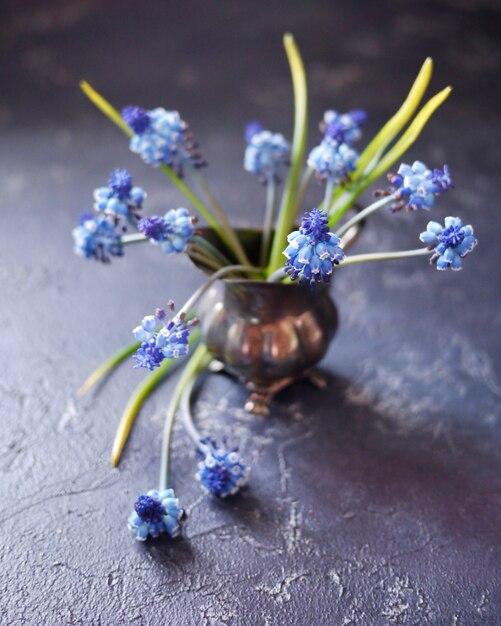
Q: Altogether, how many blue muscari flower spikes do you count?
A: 13